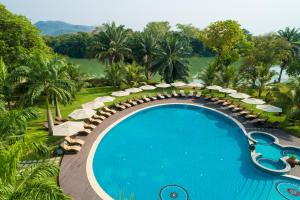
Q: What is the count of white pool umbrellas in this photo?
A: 15